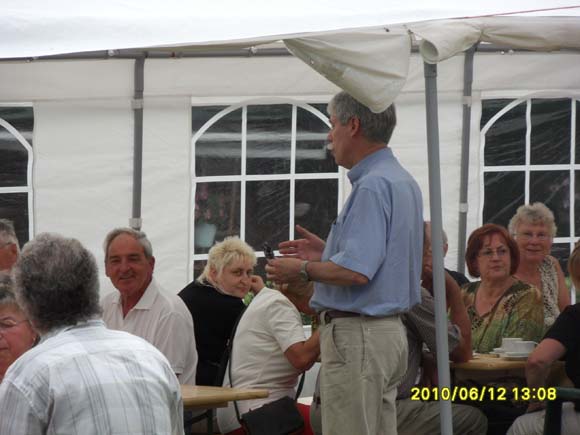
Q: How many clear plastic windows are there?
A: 3